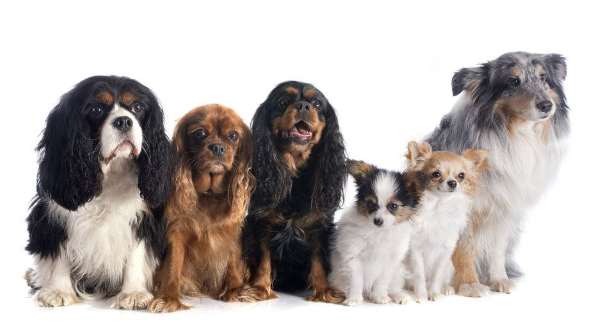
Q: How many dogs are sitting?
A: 6